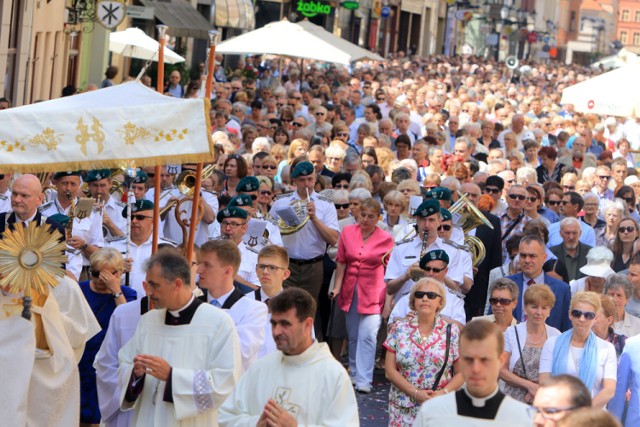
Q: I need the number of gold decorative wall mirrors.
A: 0